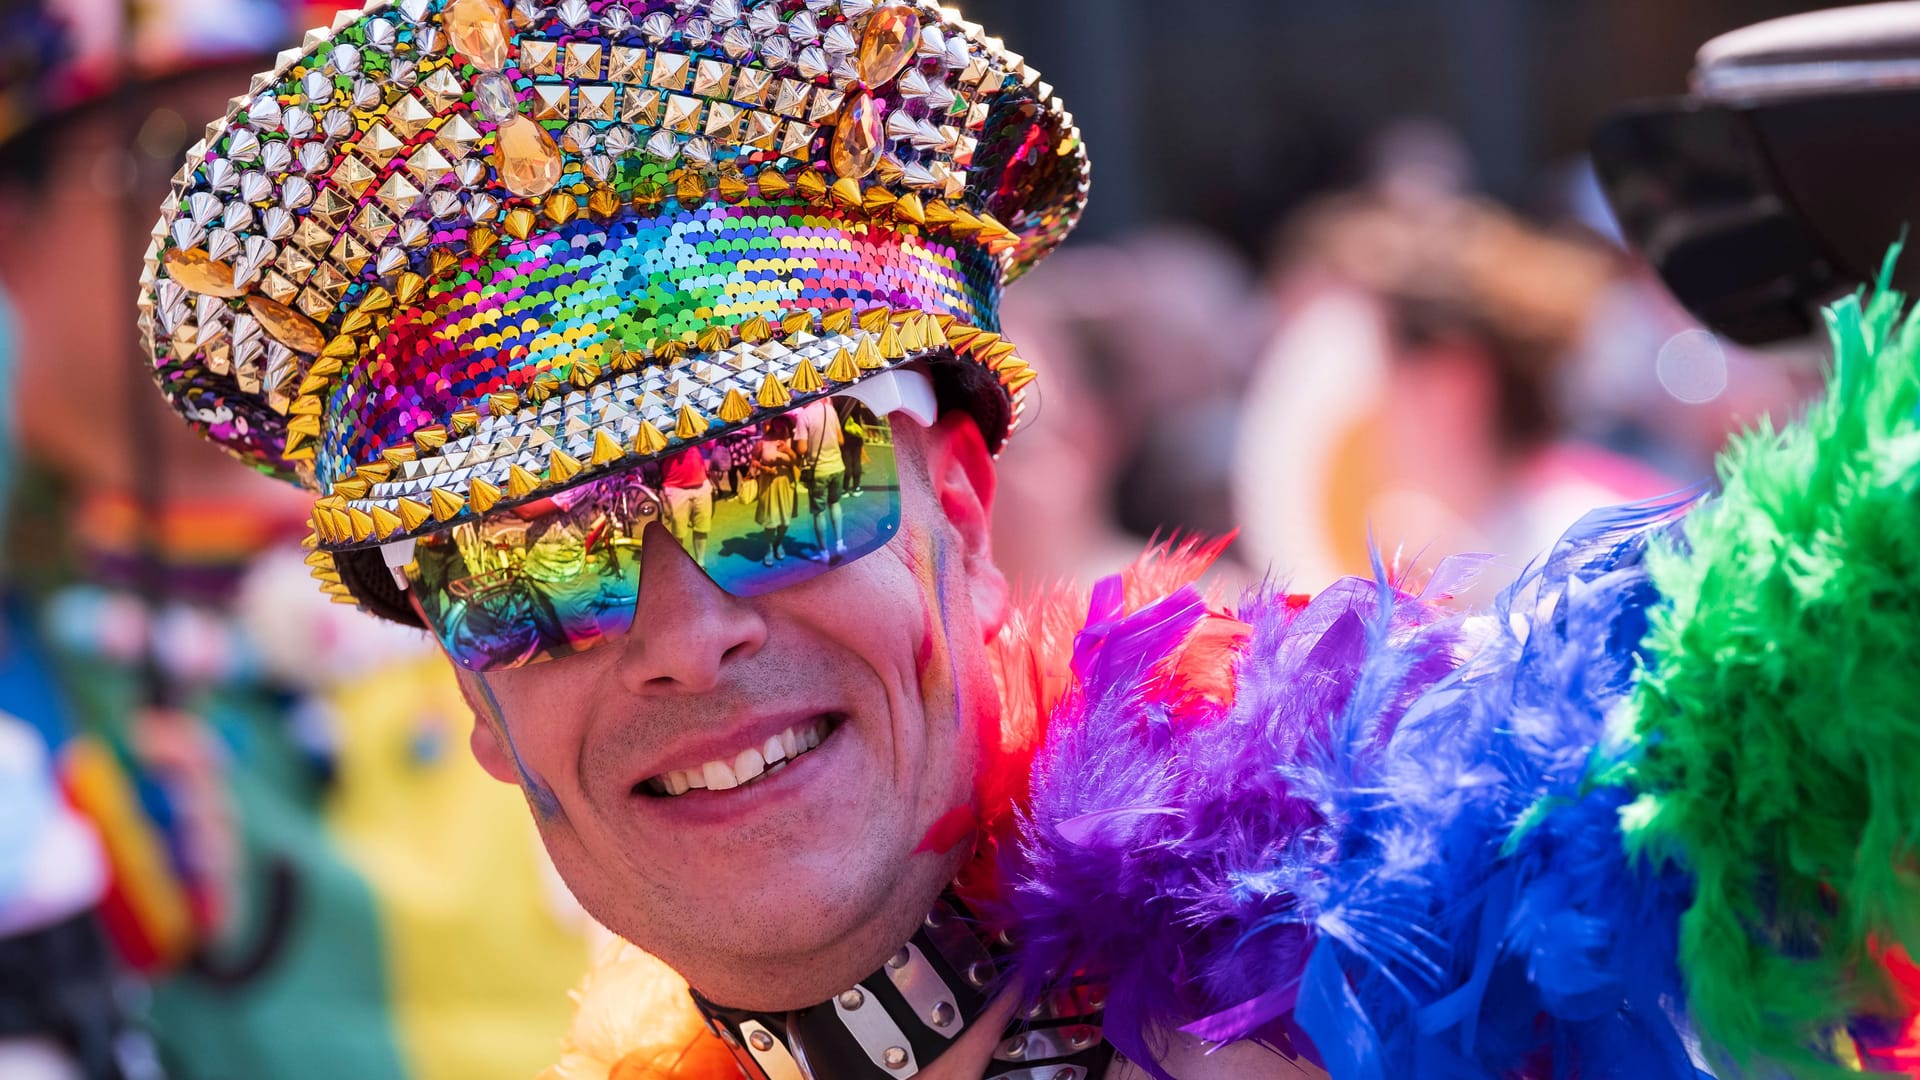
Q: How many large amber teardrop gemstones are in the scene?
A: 6